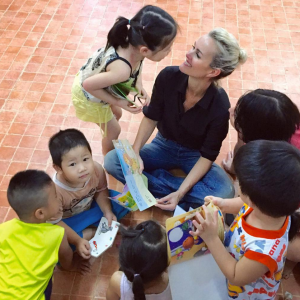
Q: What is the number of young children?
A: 6